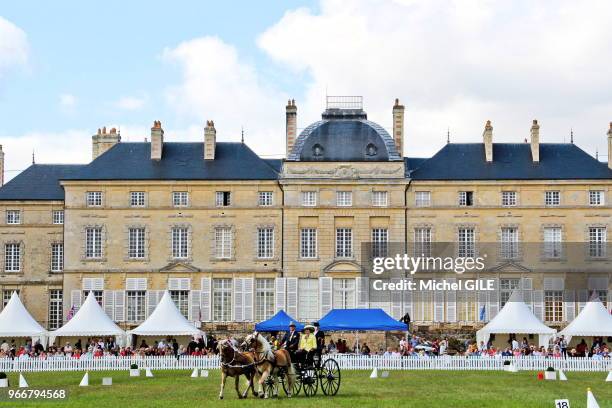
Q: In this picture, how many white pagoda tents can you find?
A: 5